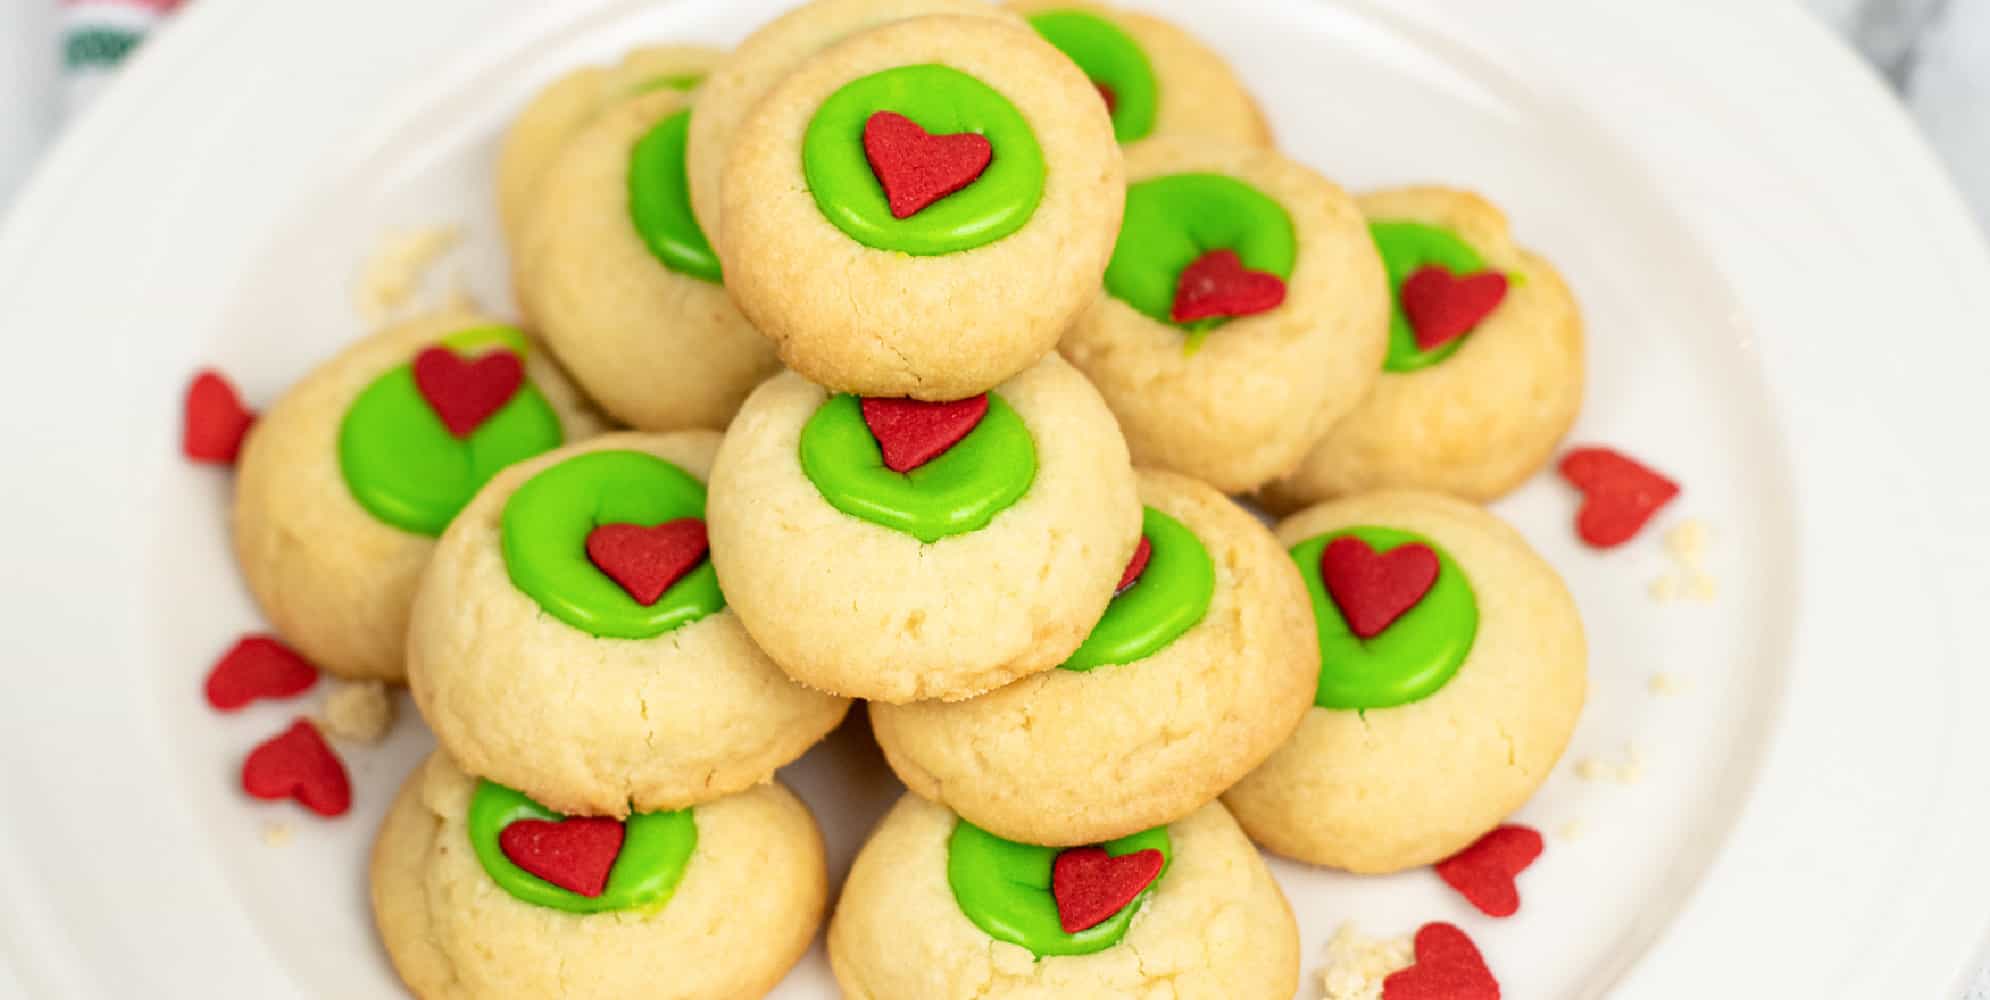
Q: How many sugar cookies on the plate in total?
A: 14